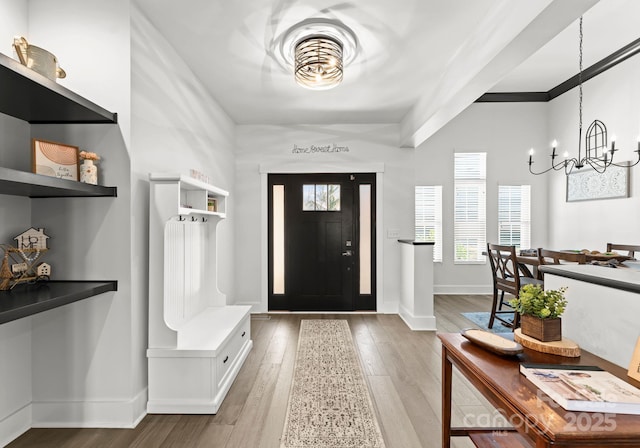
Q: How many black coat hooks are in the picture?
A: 3